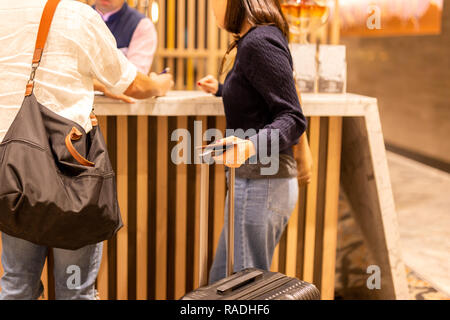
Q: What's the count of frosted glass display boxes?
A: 2